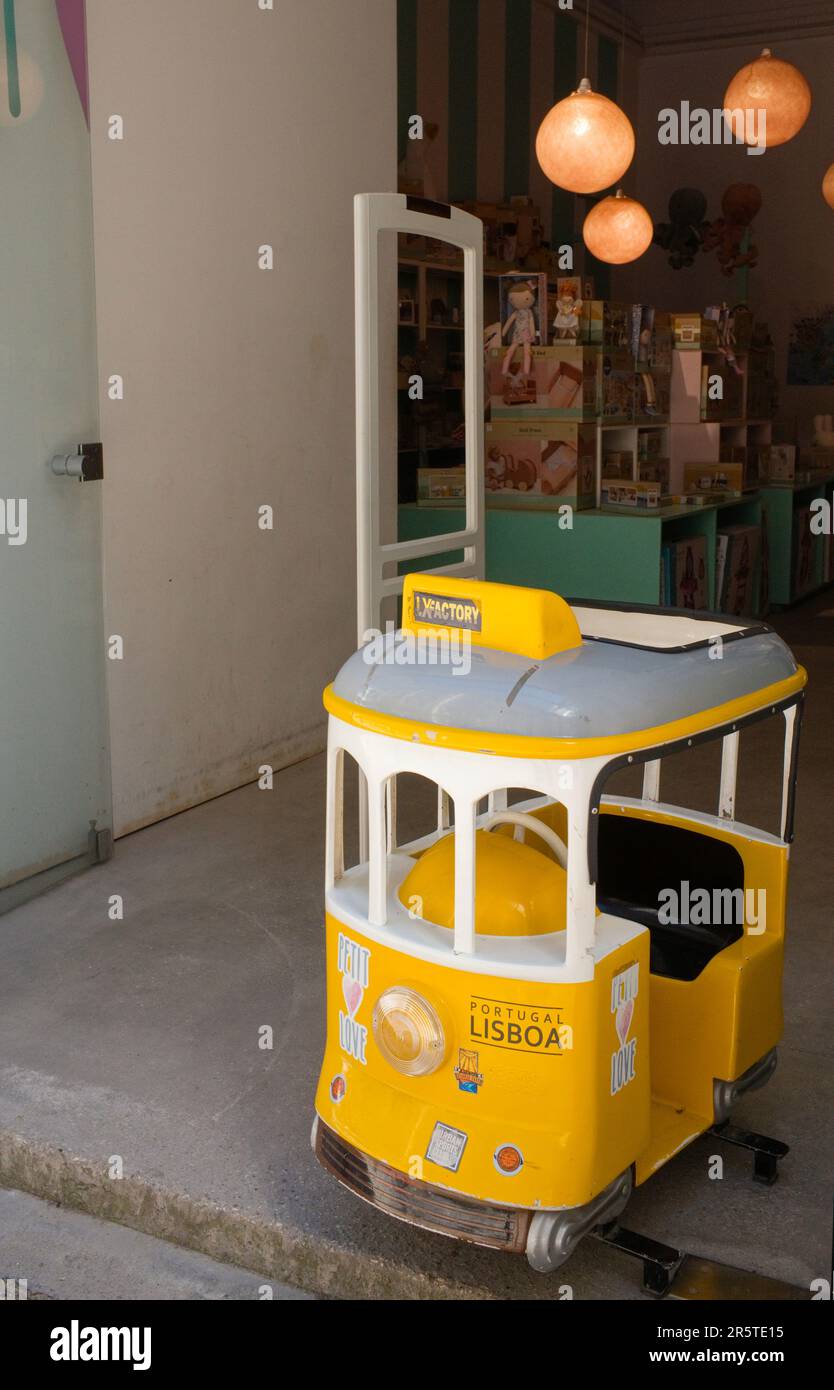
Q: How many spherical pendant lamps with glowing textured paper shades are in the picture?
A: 4